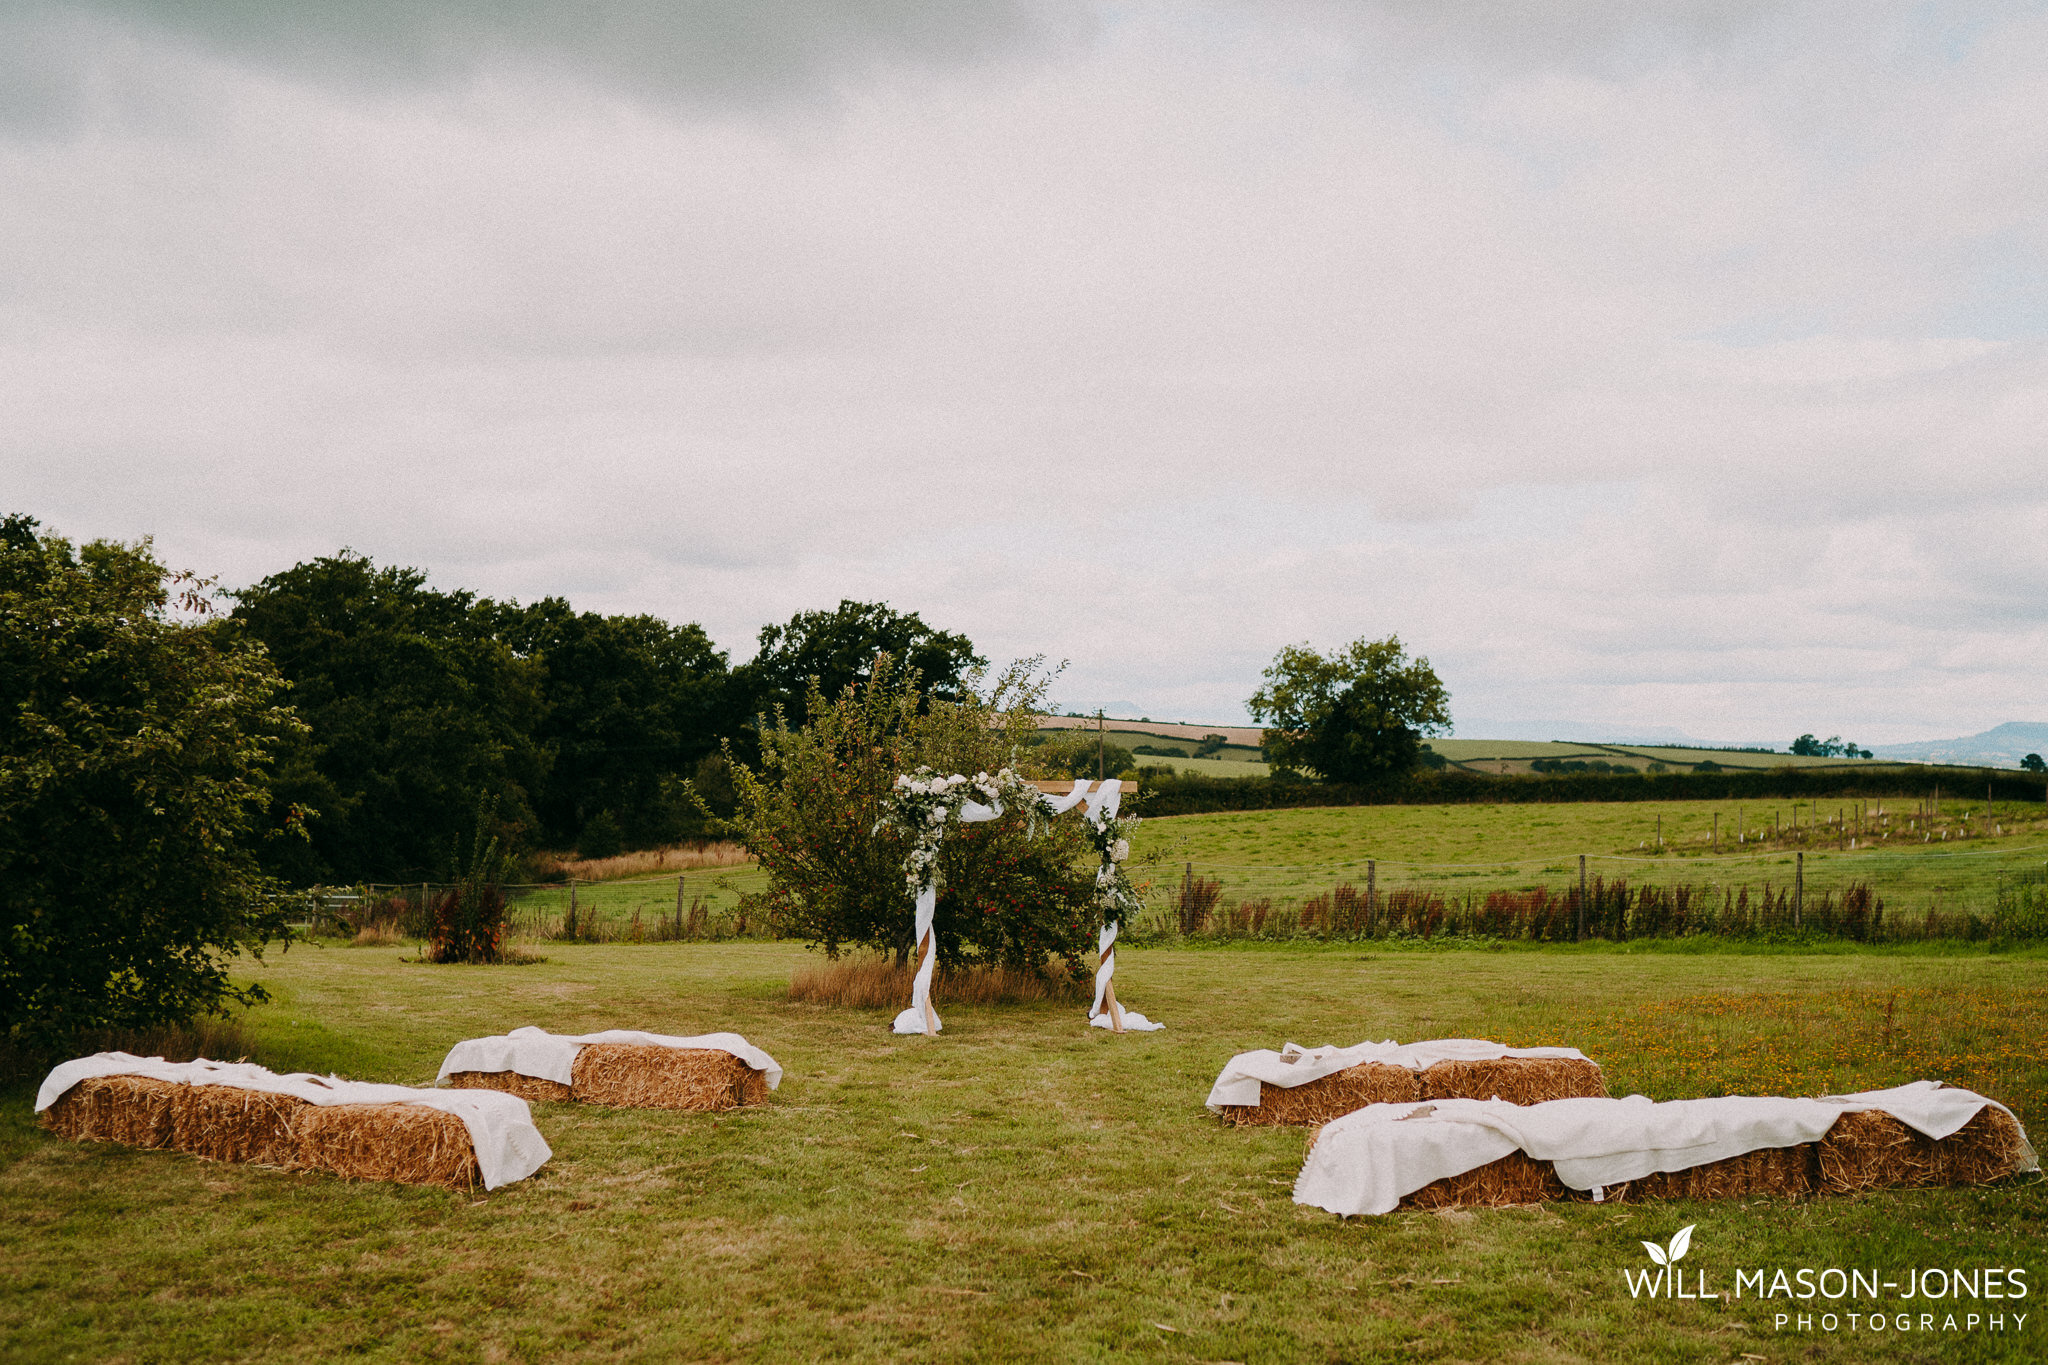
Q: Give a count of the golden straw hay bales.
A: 10